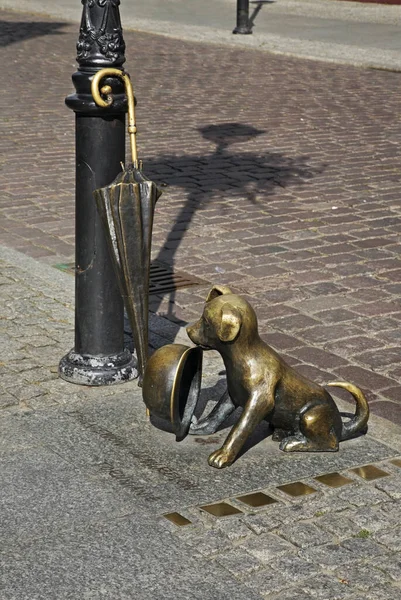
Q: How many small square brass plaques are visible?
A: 7